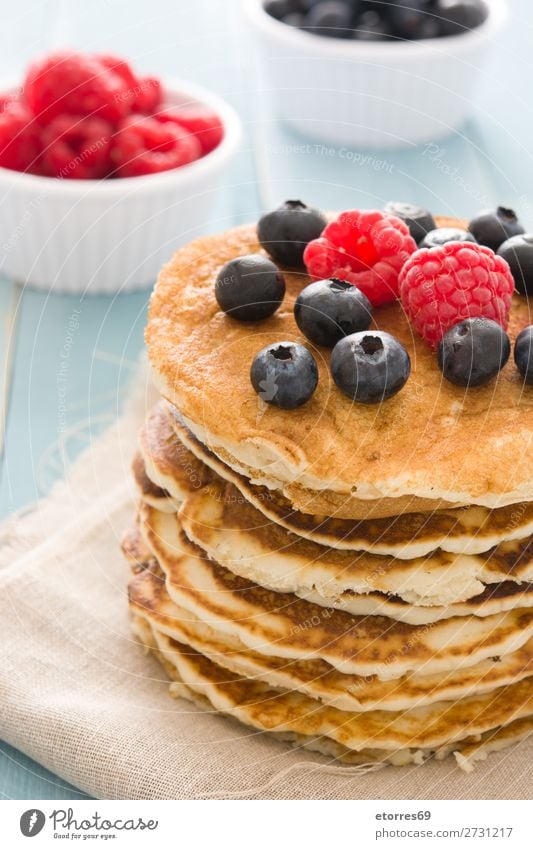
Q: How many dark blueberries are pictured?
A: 11